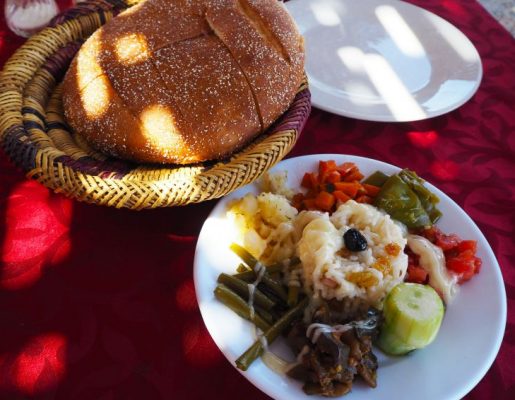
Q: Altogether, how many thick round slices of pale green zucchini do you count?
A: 1